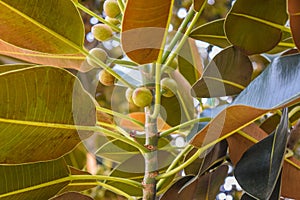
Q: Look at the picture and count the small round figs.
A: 8